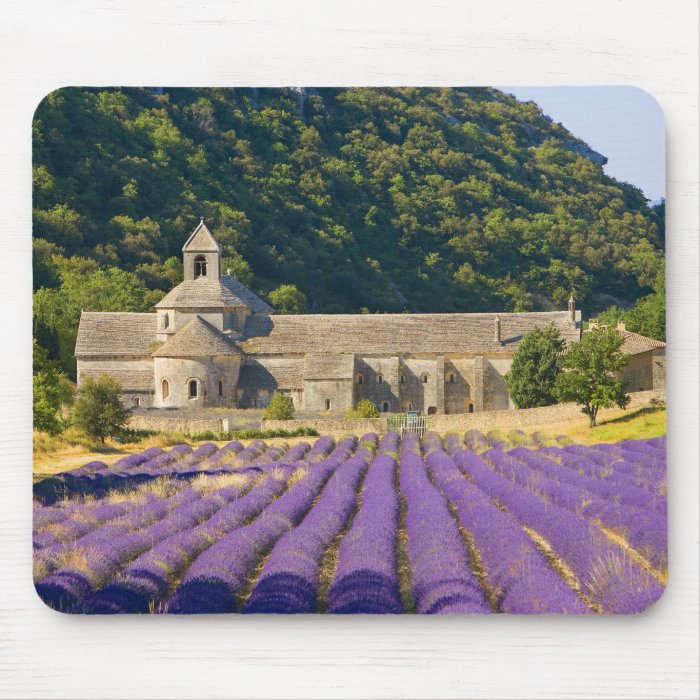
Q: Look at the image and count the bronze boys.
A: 0